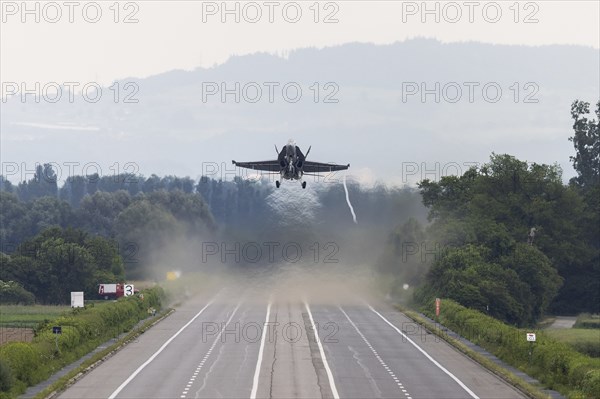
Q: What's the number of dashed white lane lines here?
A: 2